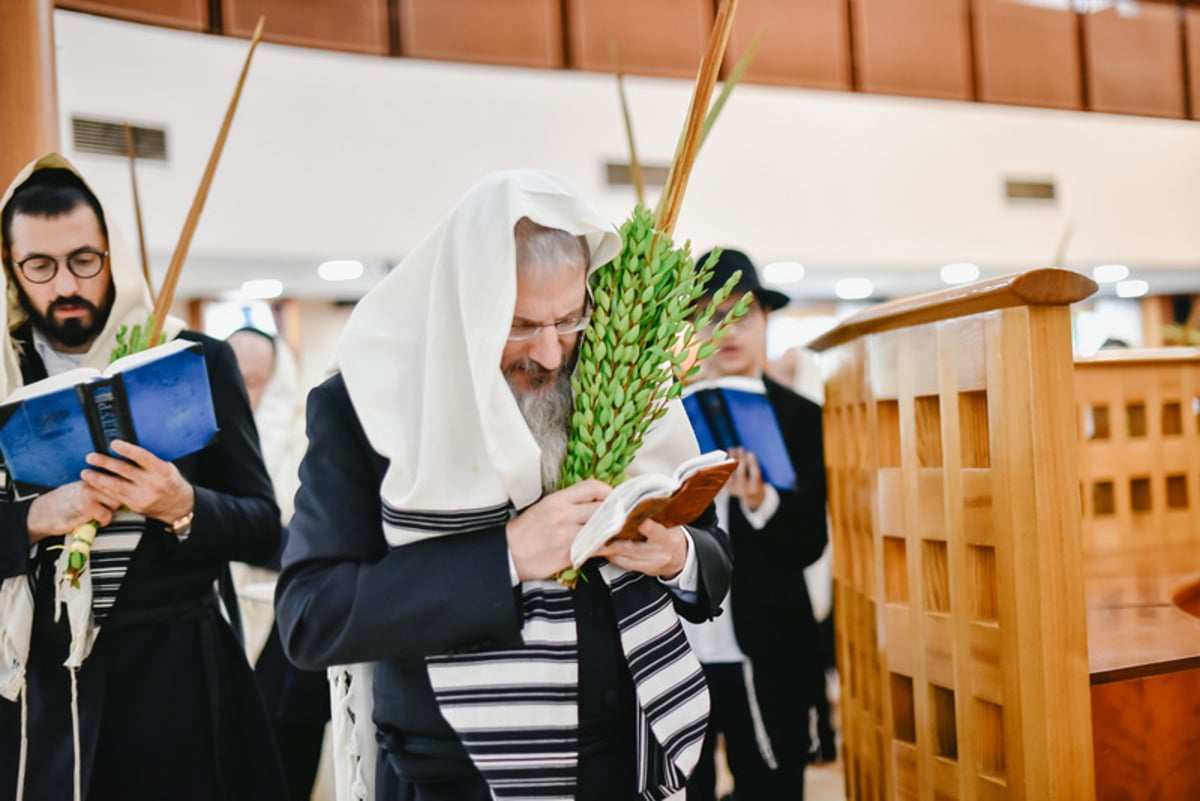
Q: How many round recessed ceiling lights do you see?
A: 7